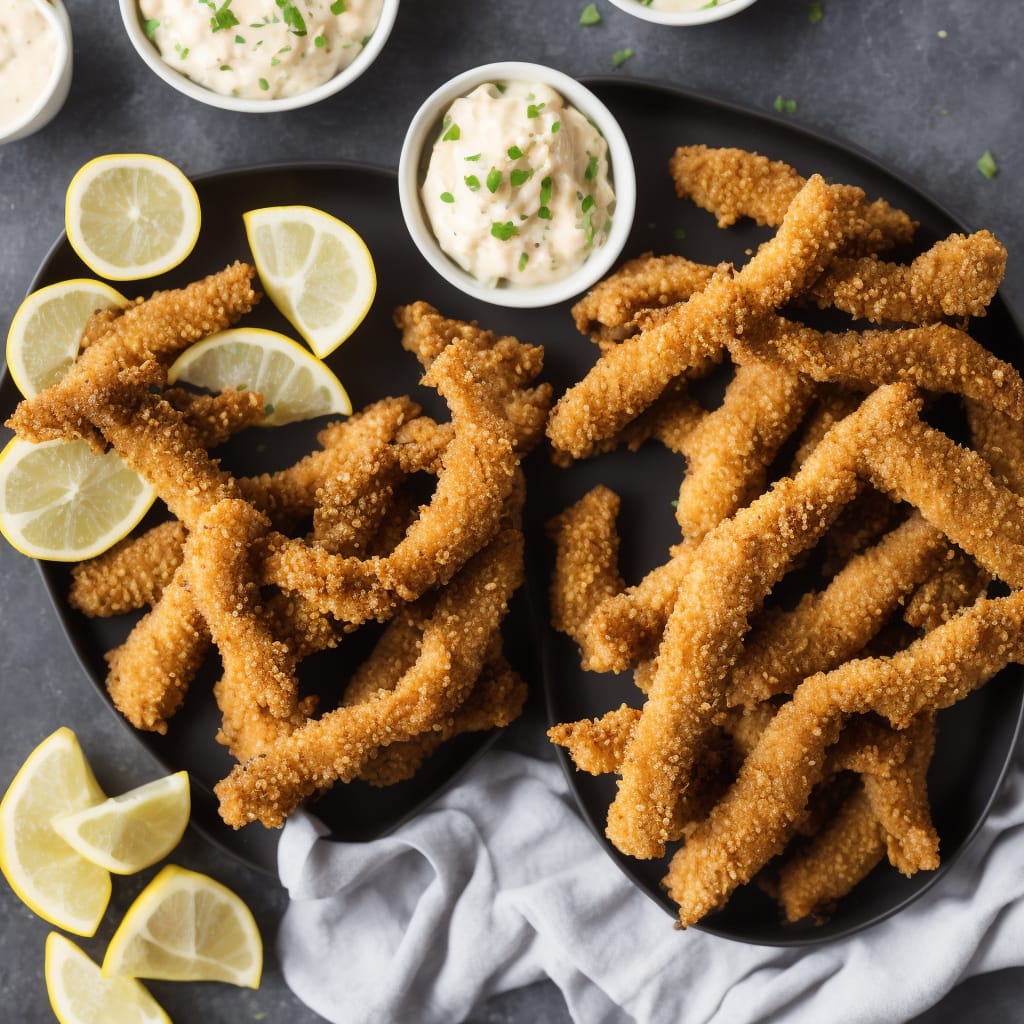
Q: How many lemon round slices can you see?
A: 3